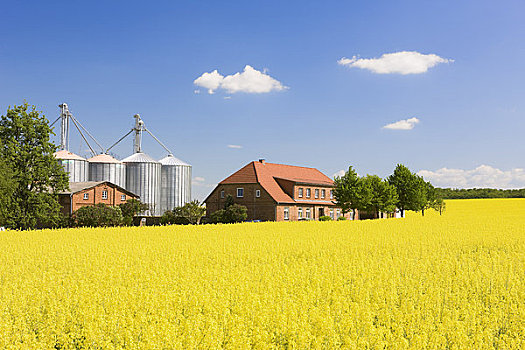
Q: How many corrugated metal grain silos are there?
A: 4